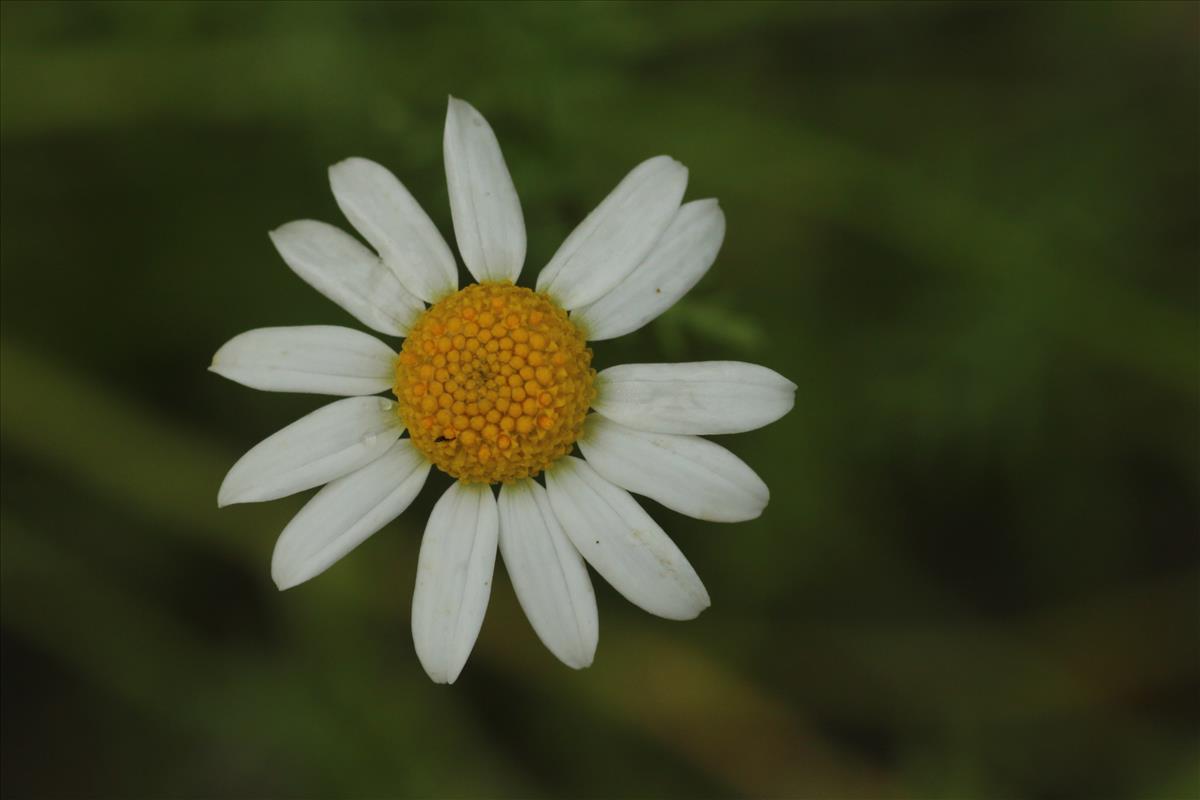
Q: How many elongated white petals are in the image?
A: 13